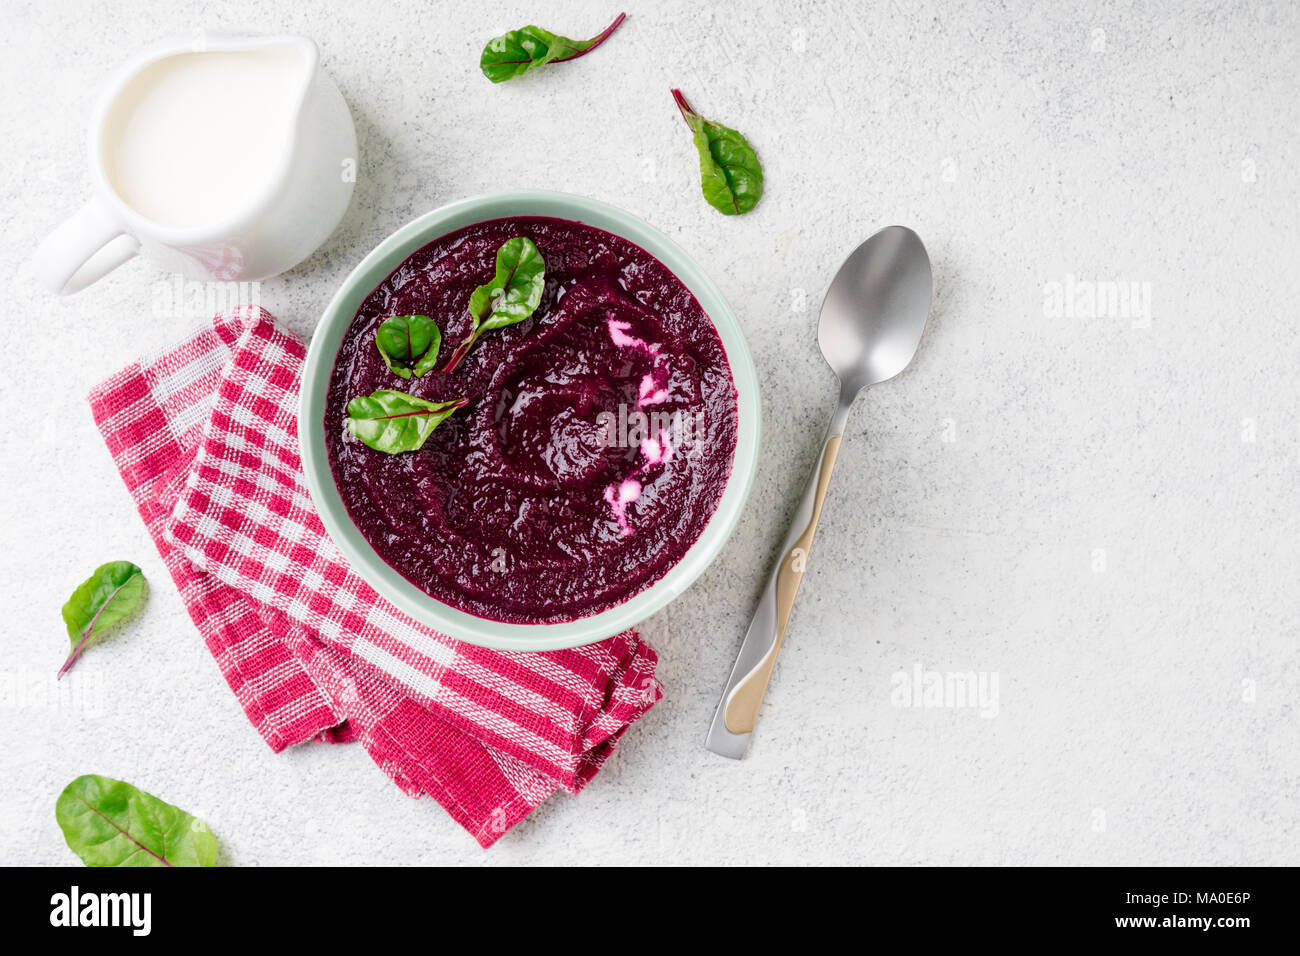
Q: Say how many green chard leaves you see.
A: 7